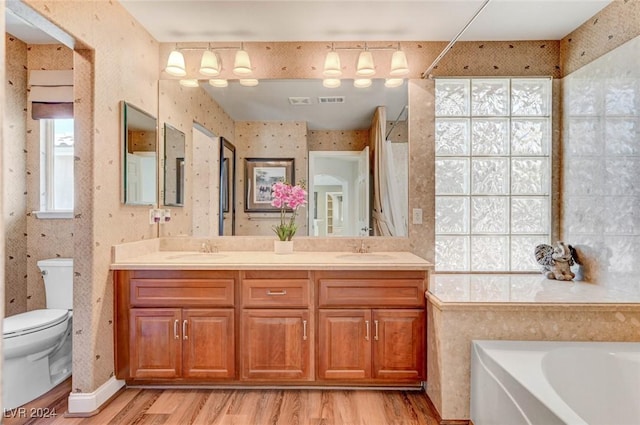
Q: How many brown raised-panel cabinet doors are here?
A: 5